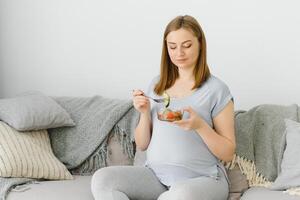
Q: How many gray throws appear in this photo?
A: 2